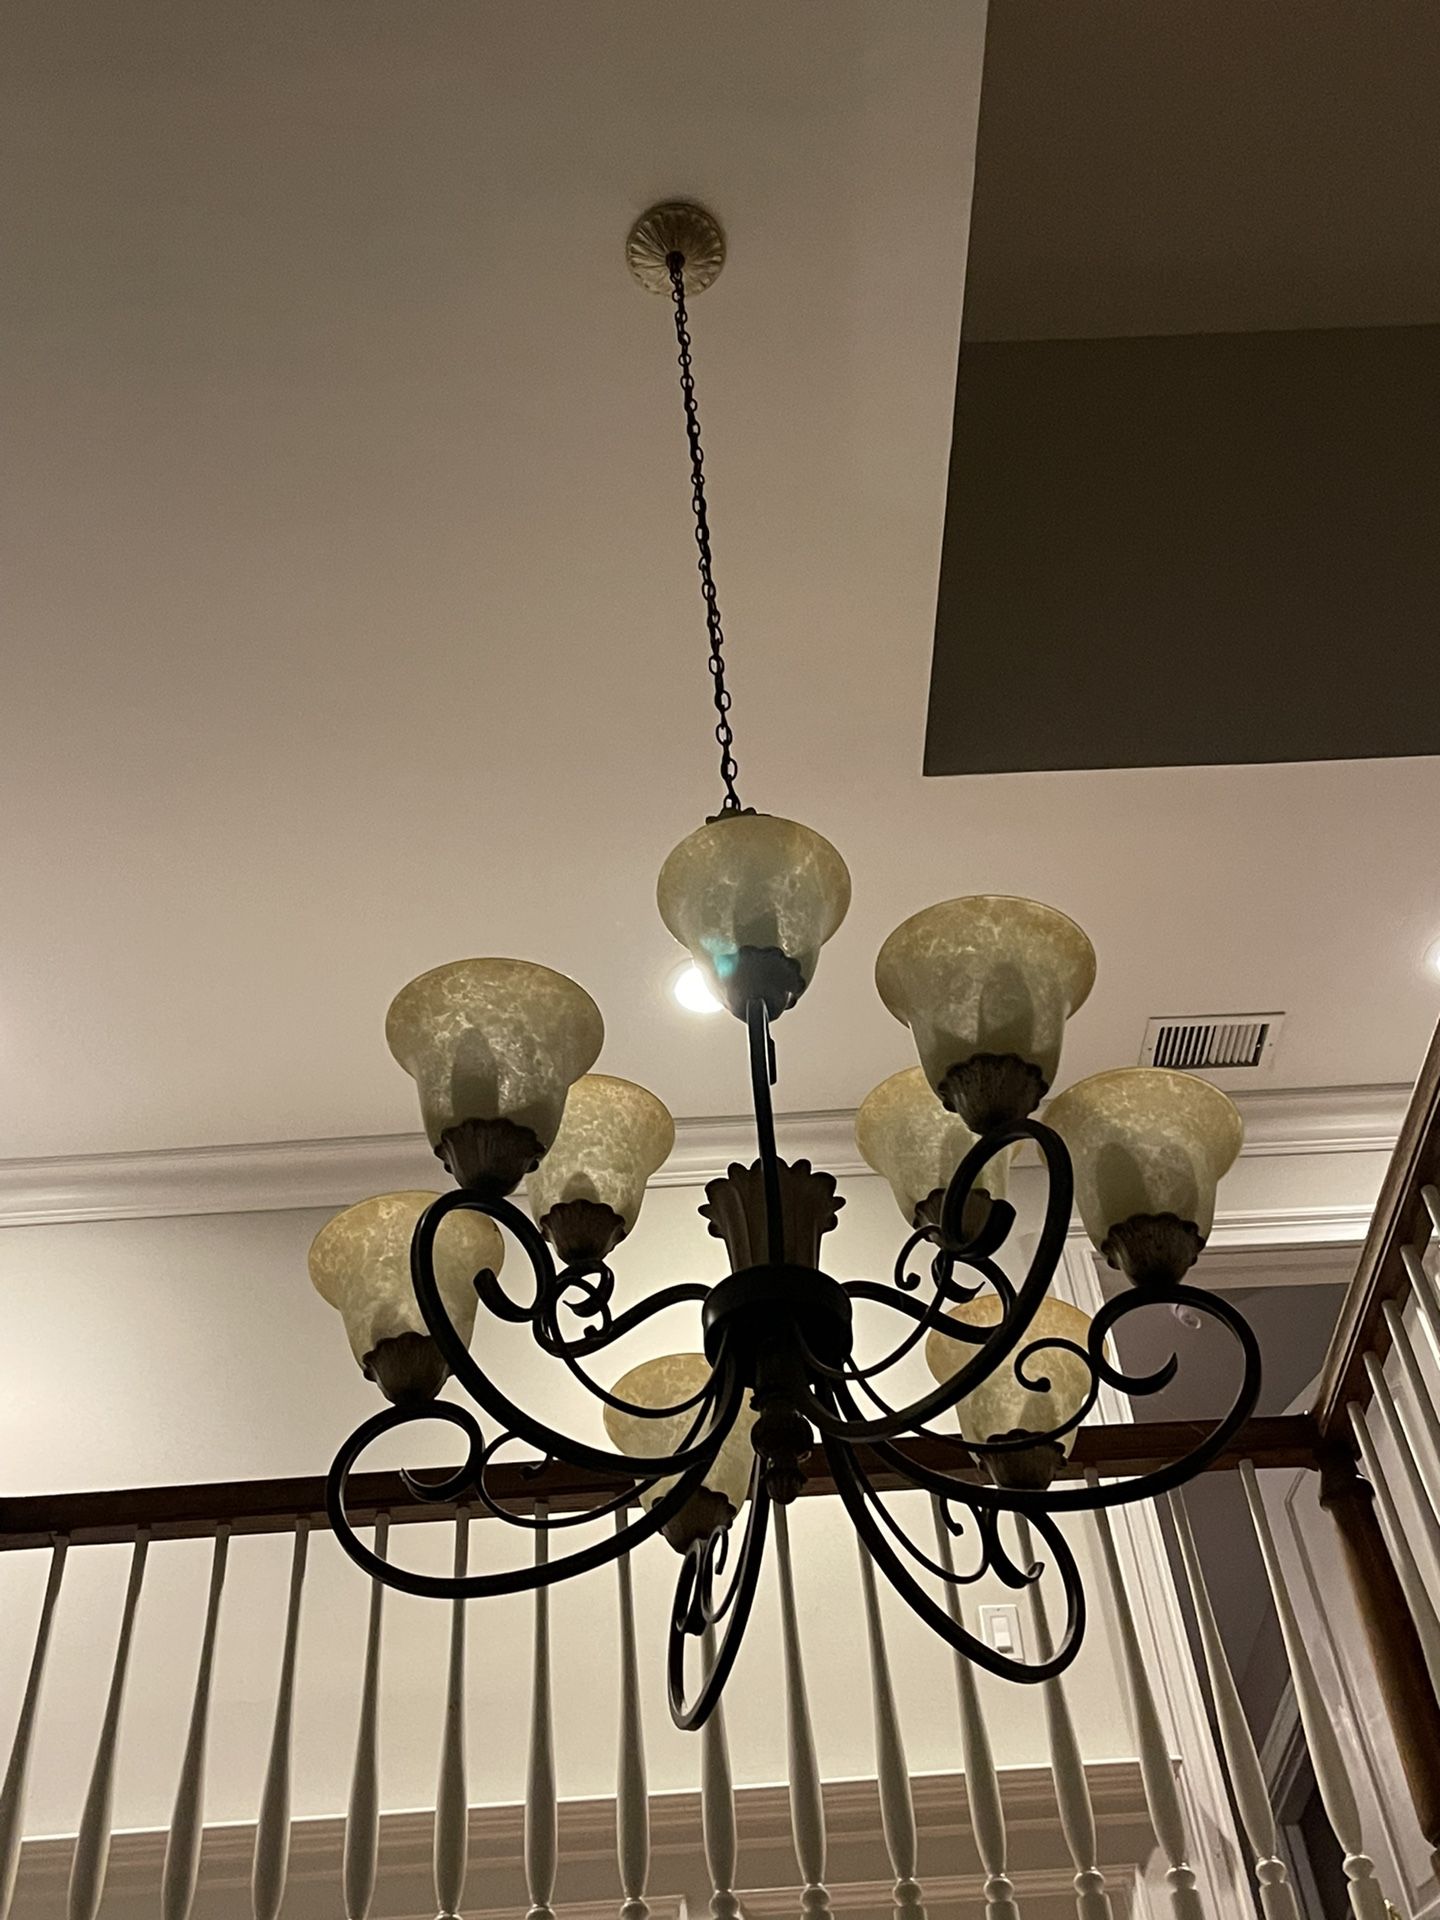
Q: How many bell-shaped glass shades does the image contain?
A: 9